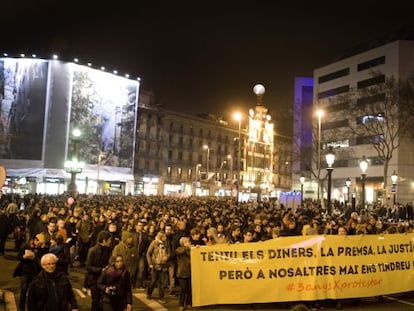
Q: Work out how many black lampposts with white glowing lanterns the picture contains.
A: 5